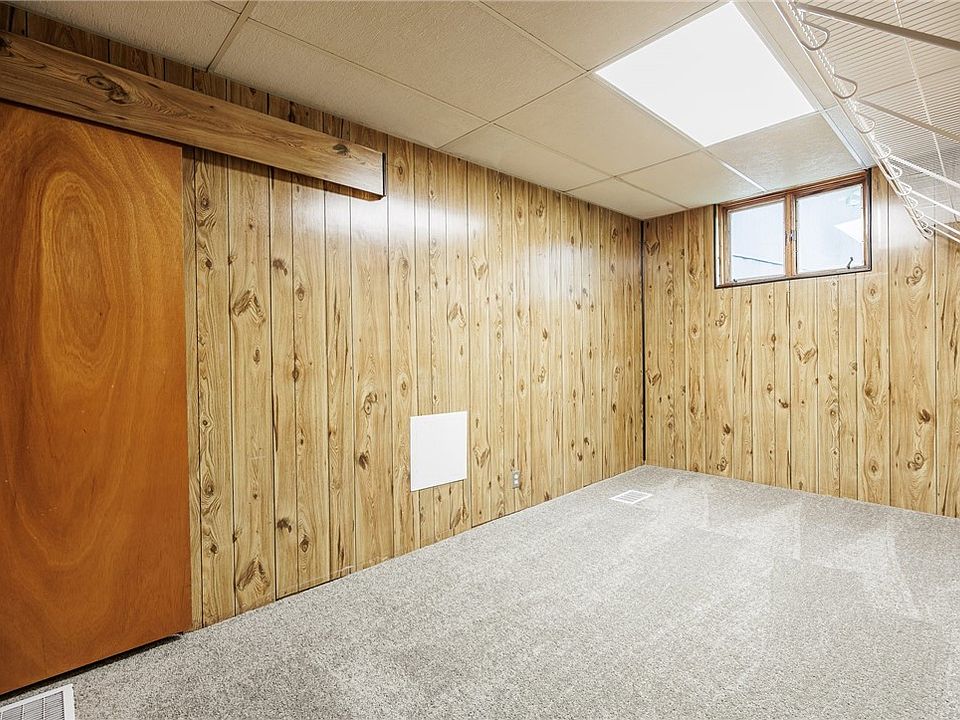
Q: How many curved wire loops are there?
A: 10